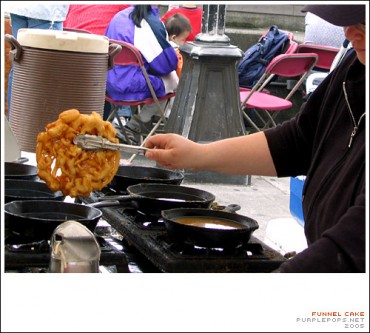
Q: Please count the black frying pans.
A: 6